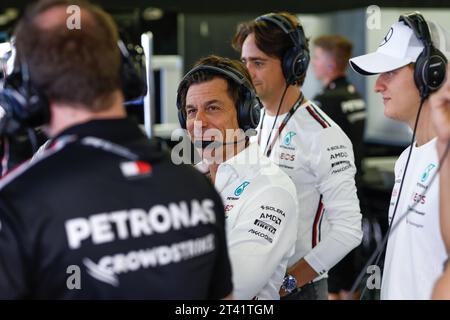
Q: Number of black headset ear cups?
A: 6